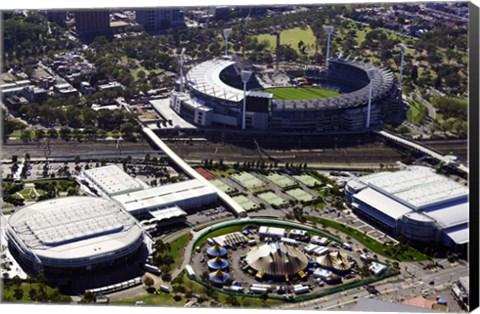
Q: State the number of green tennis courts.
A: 7